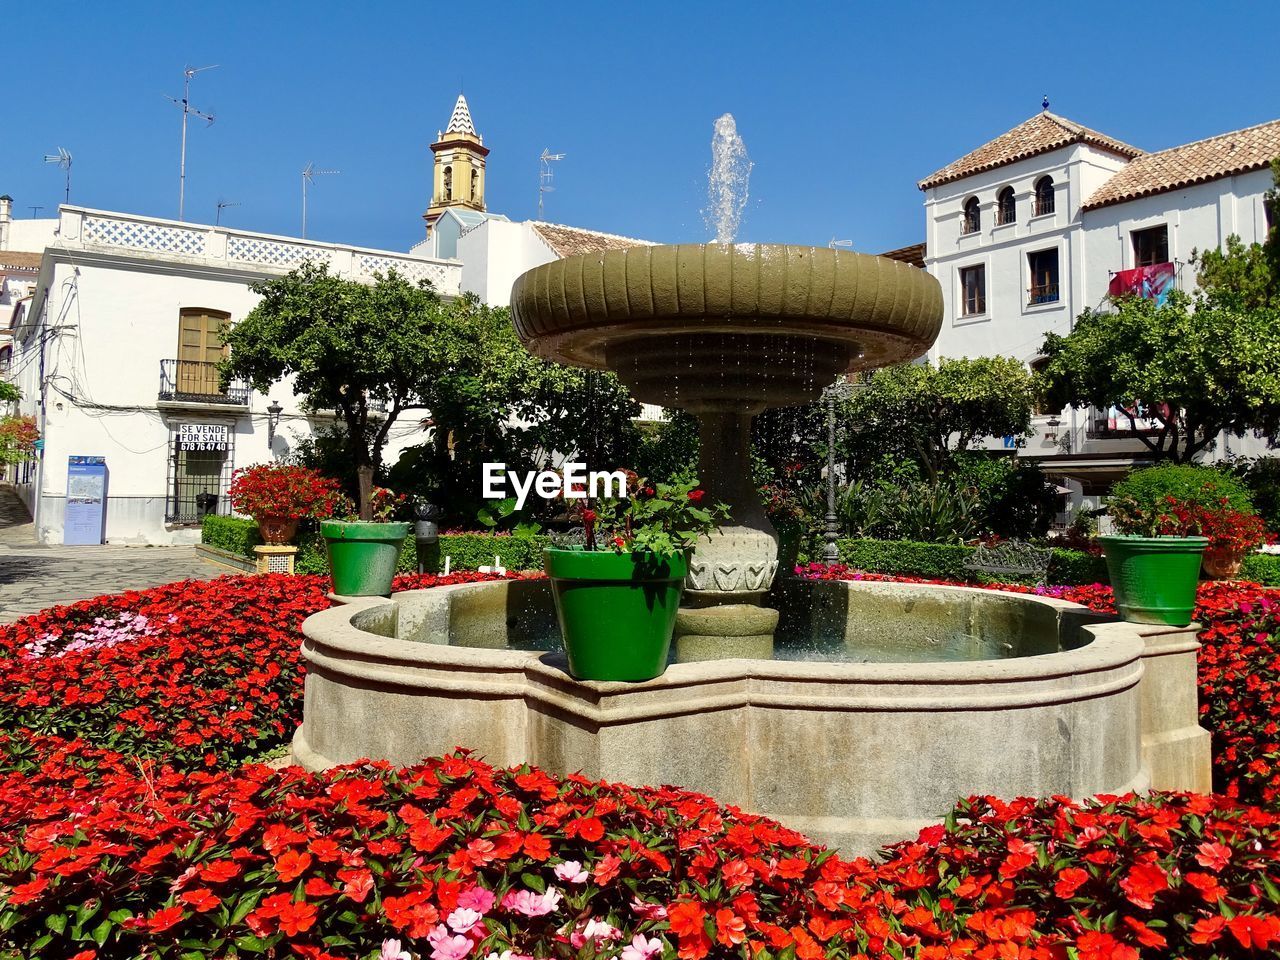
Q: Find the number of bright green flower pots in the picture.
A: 3